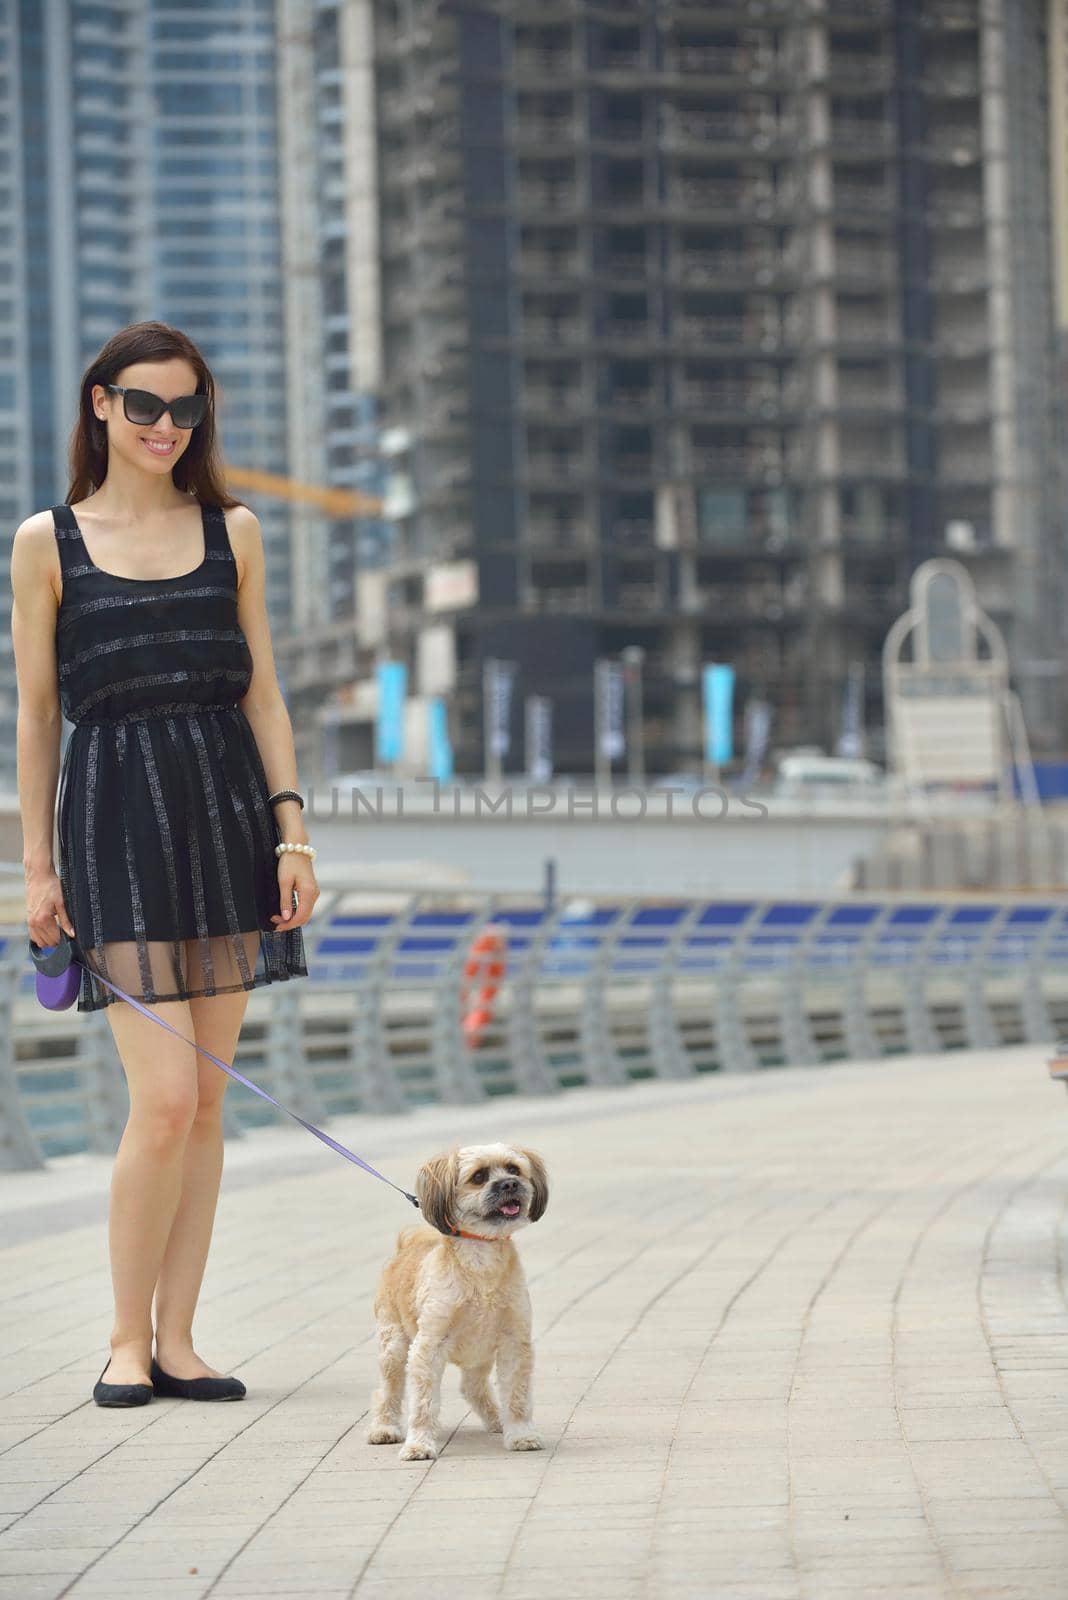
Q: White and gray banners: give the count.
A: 5